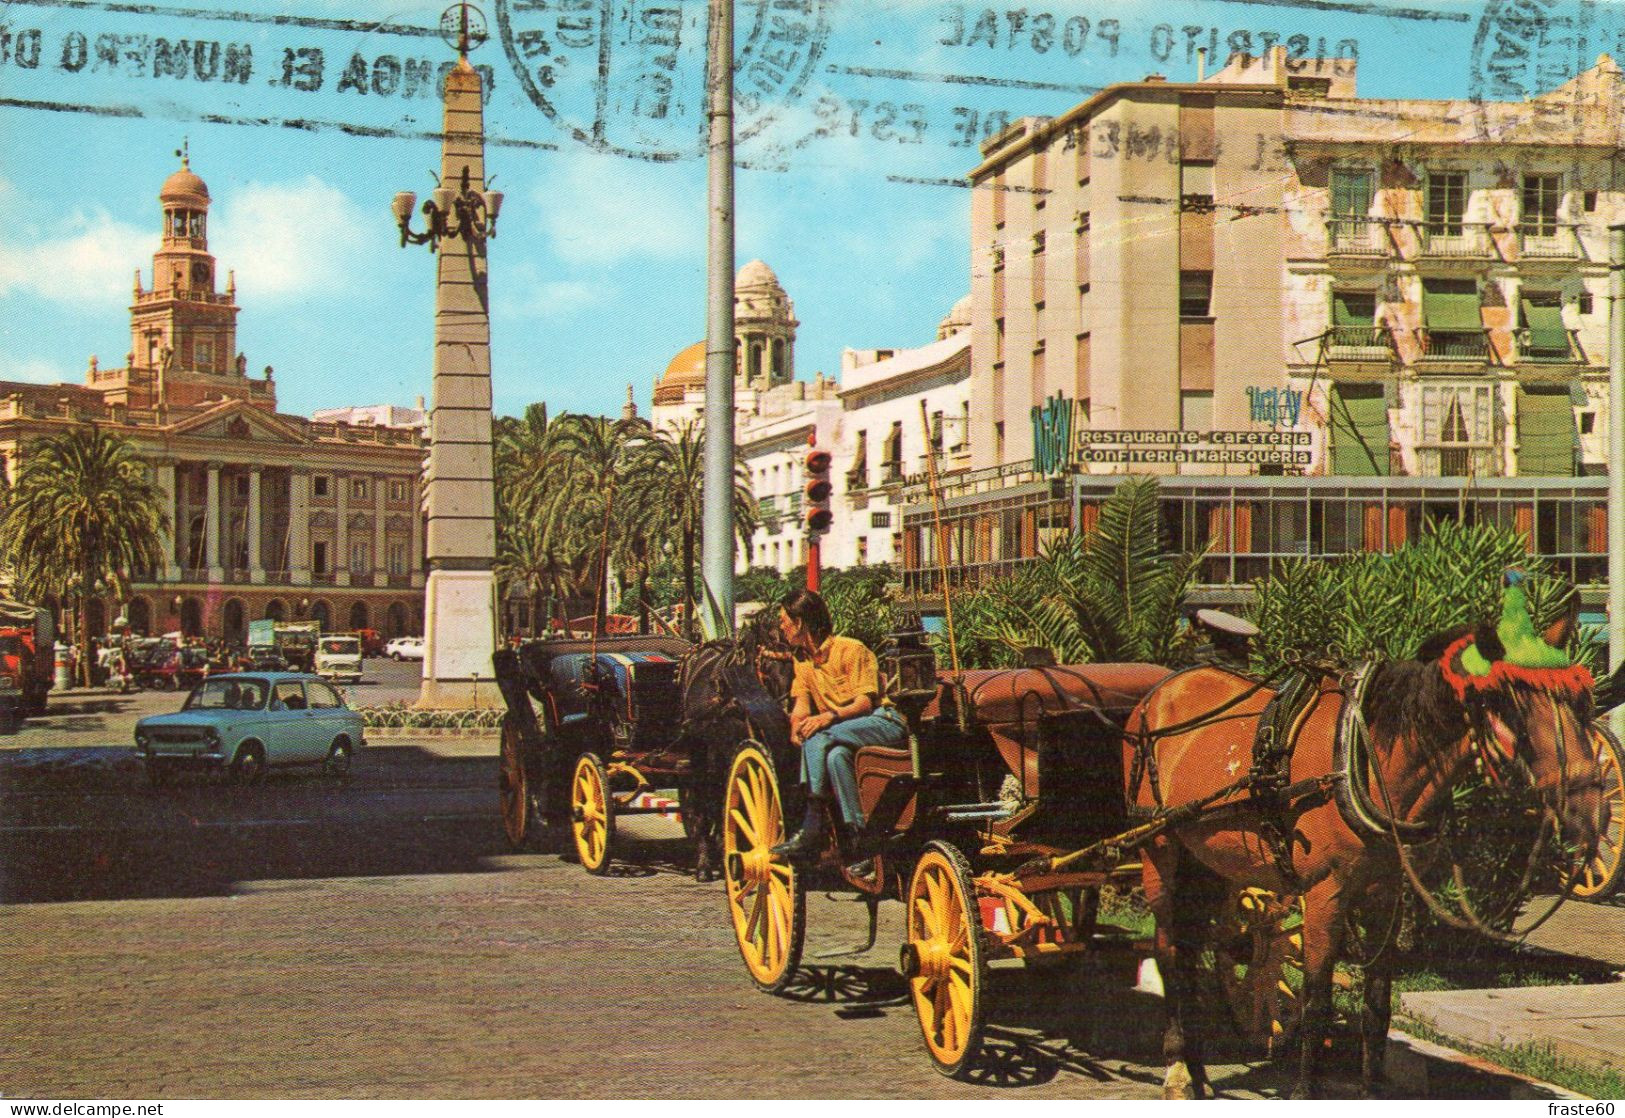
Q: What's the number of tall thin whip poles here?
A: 2